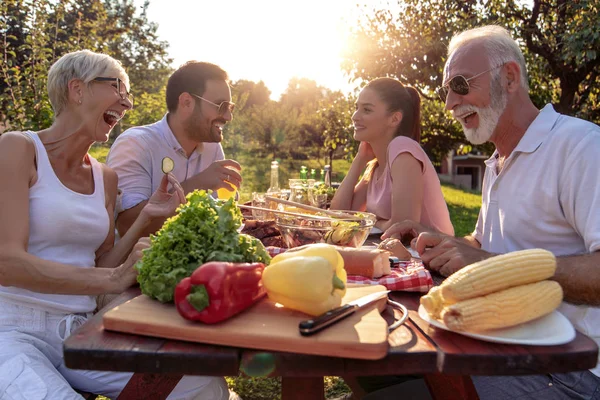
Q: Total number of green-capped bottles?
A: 3